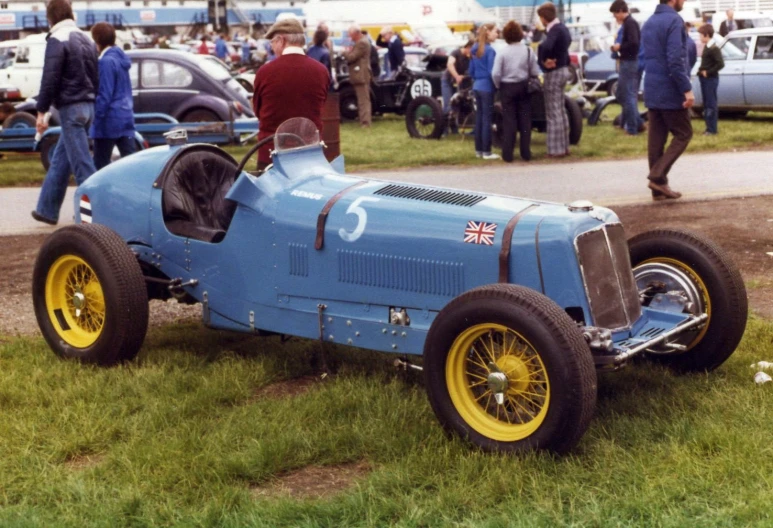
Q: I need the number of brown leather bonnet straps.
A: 2